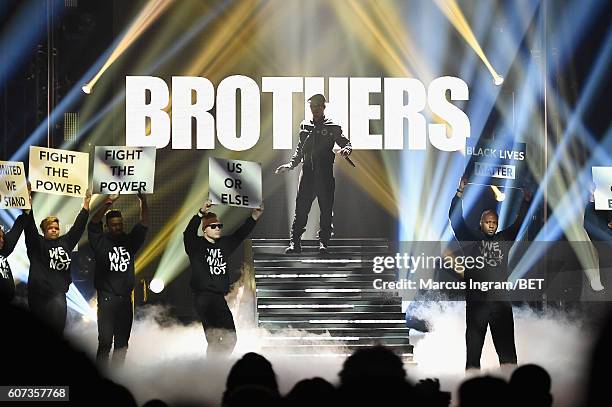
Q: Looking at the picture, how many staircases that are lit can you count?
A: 1